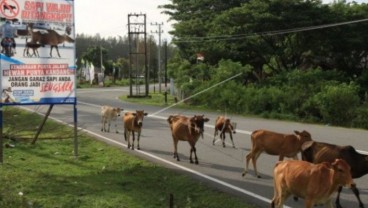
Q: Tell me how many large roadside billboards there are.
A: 1